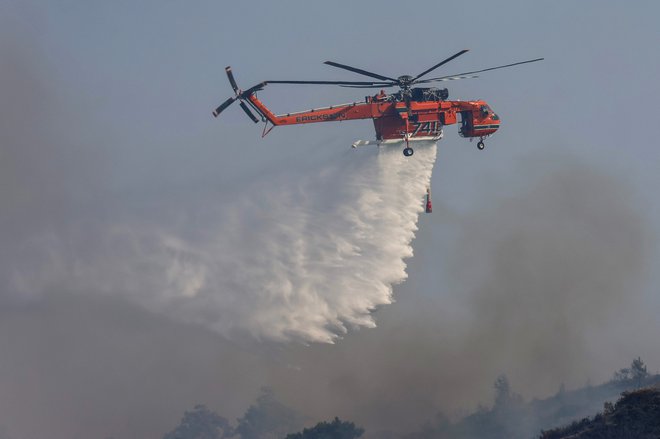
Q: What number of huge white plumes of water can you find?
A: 1